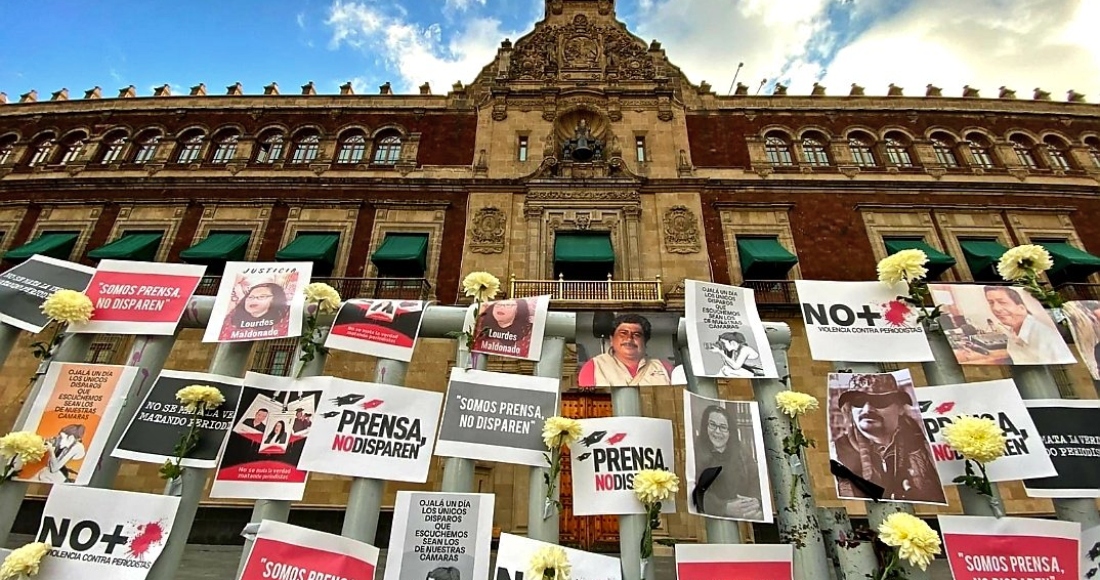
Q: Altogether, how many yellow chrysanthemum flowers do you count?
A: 14